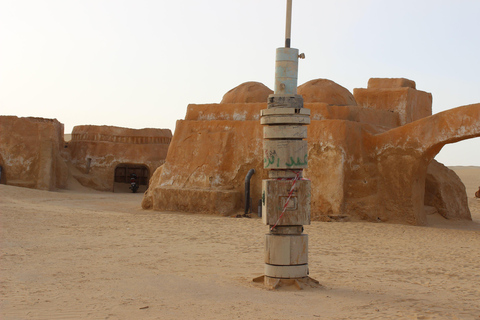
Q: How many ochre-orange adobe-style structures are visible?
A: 3